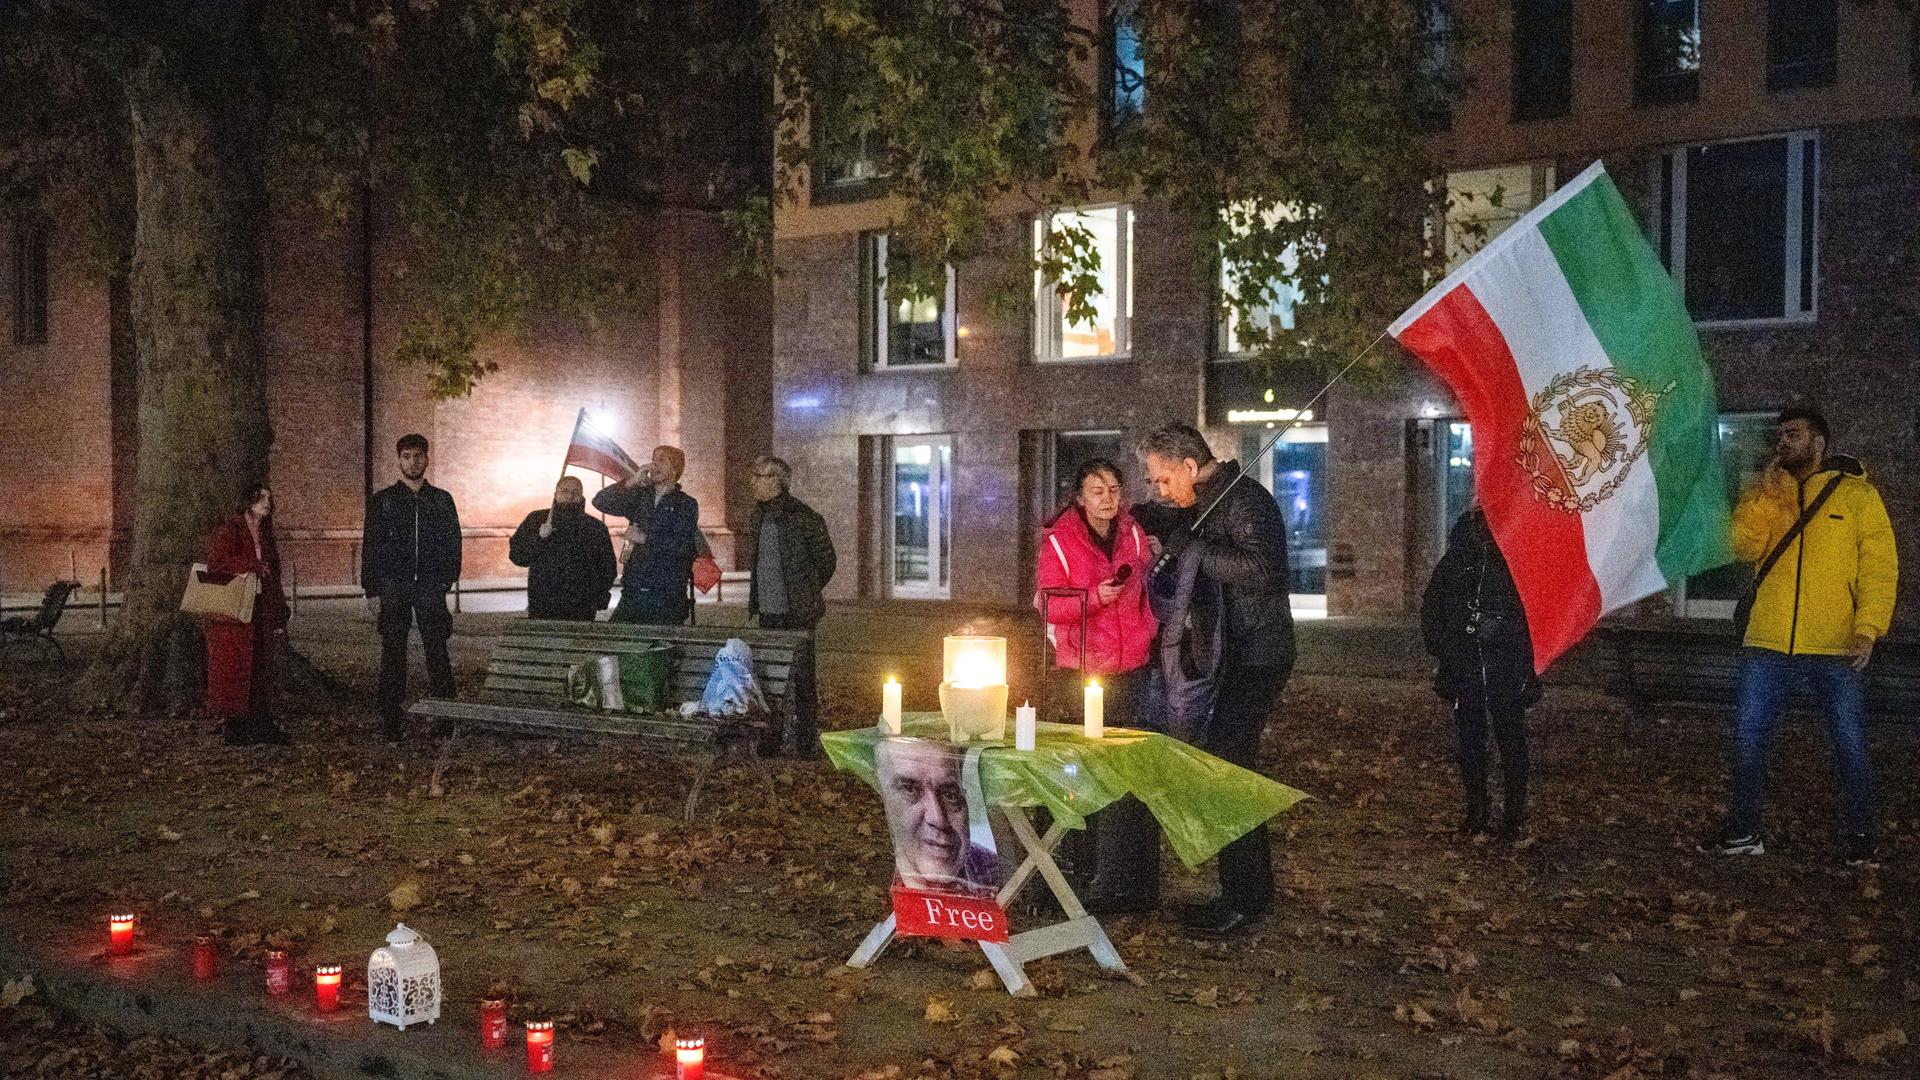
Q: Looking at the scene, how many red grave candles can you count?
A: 7